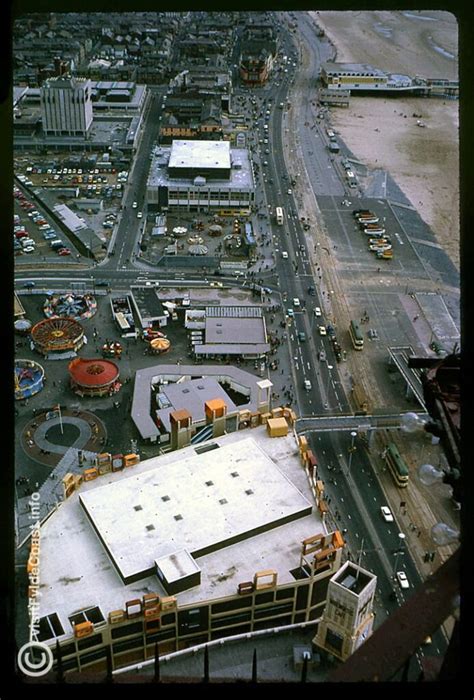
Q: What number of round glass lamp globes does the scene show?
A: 3